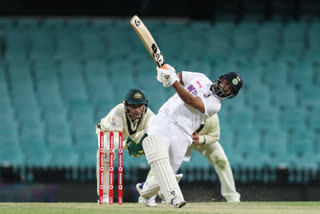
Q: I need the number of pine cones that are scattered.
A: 0